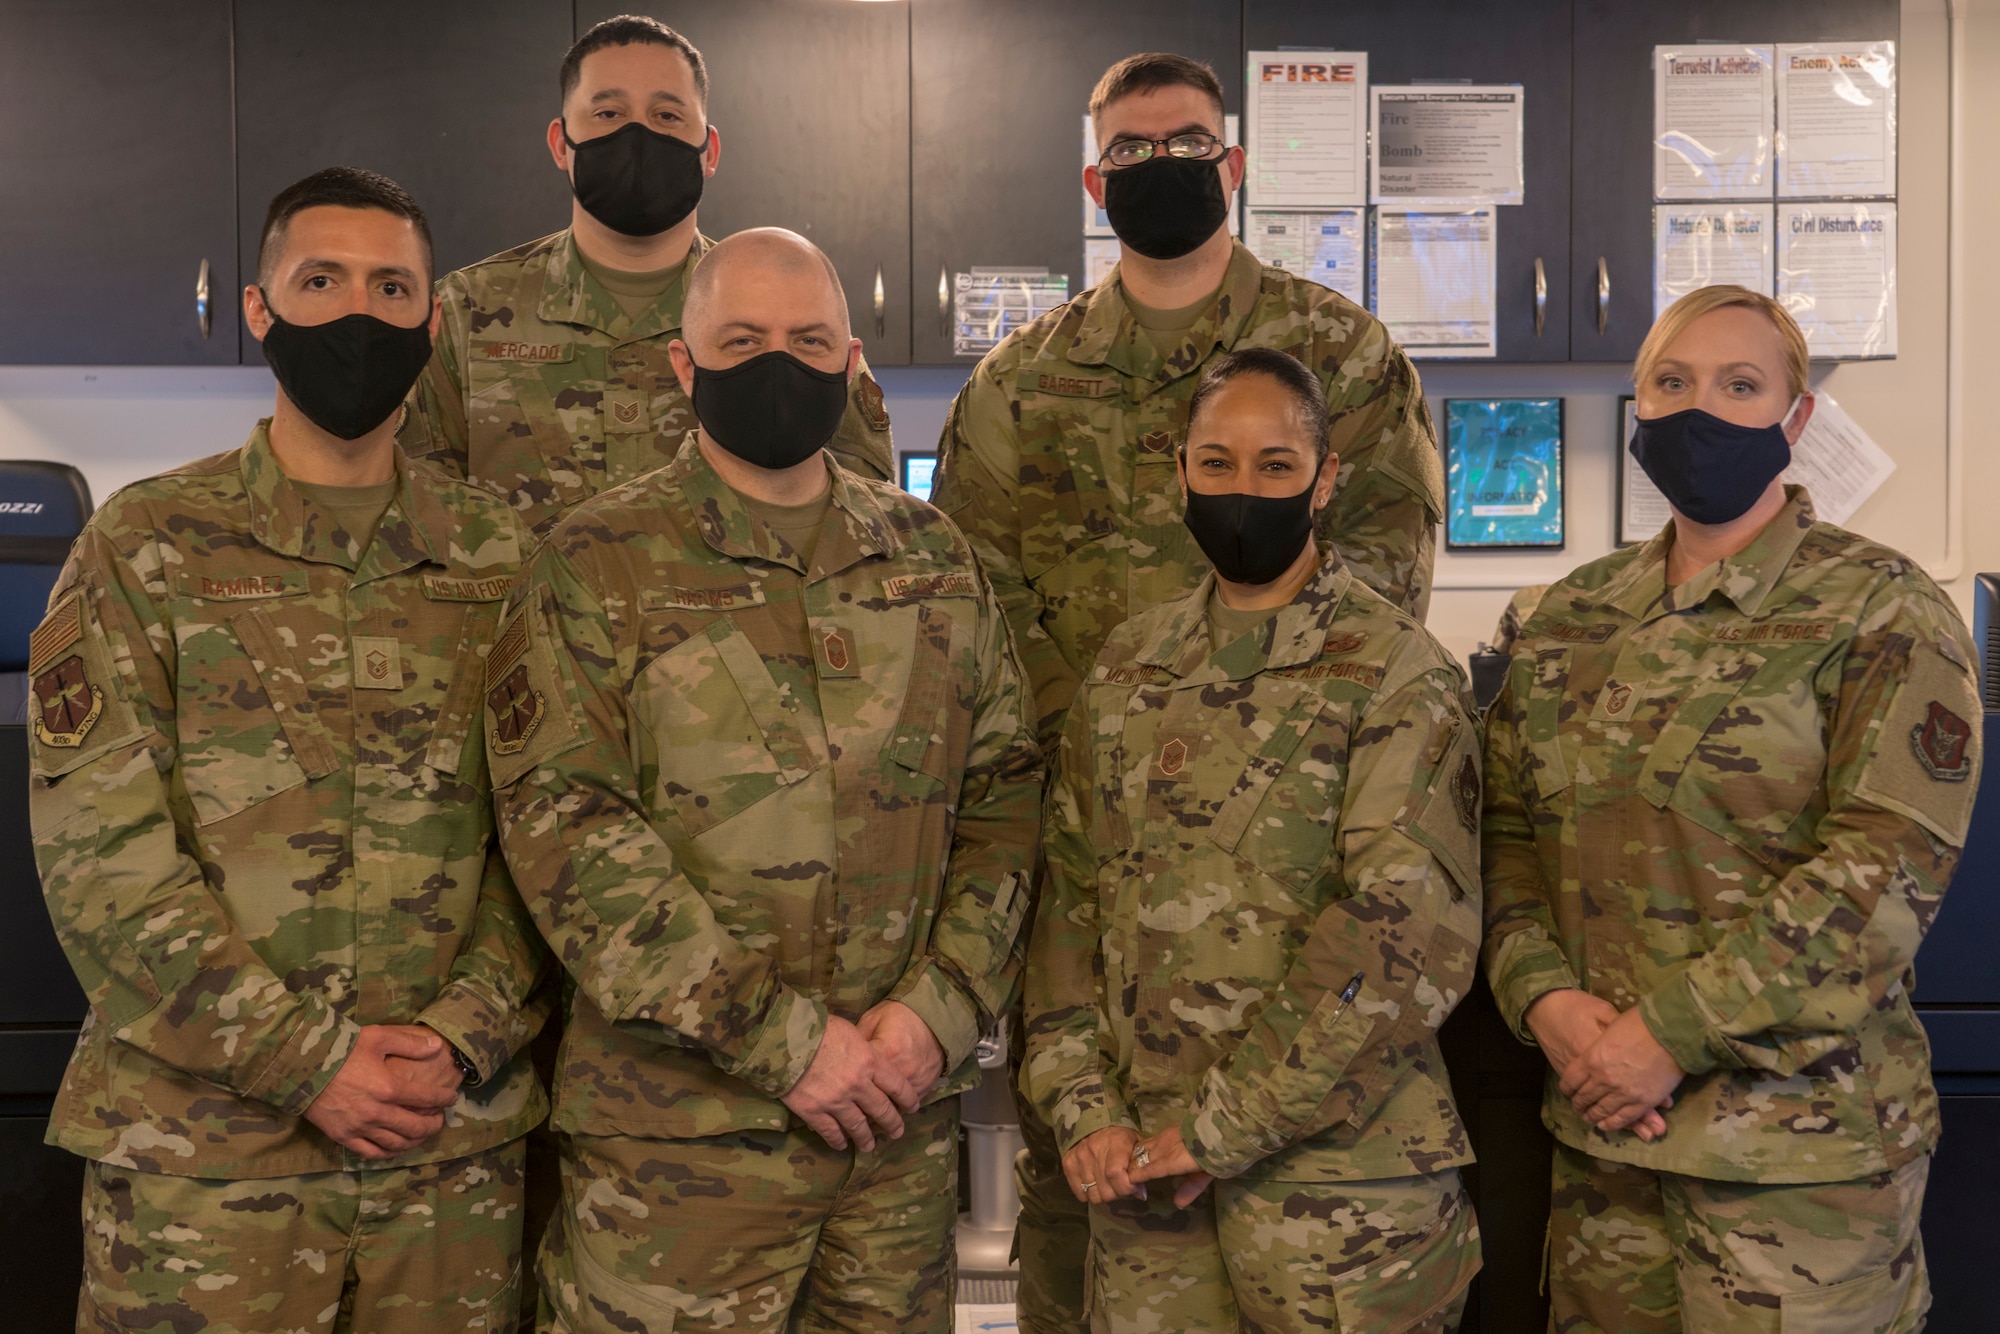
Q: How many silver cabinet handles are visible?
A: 5